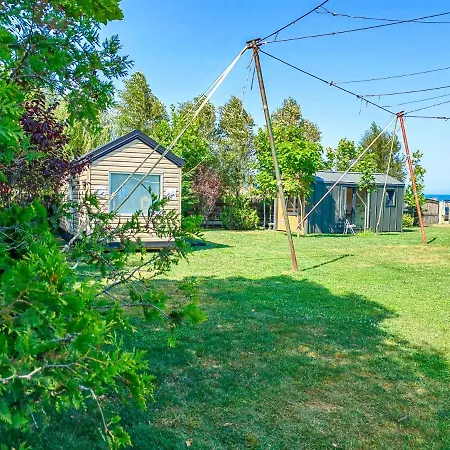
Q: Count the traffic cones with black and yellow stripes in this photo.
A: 0